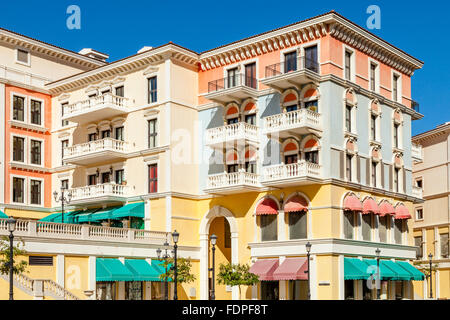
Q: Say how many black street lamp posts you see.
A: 8